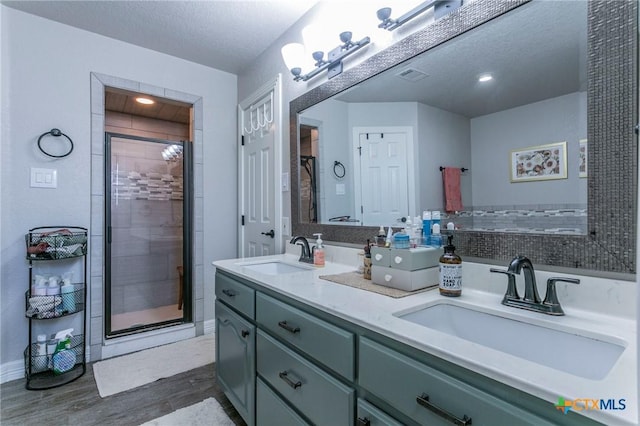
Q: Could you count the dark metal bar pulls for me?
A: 4